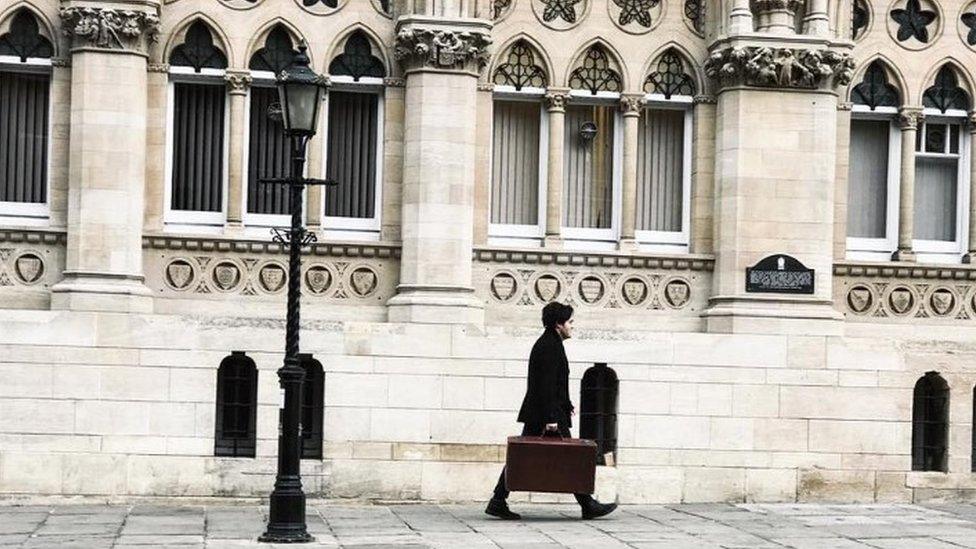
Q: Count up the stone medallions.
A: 14